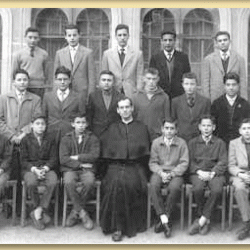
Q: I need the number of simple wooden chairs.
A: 6